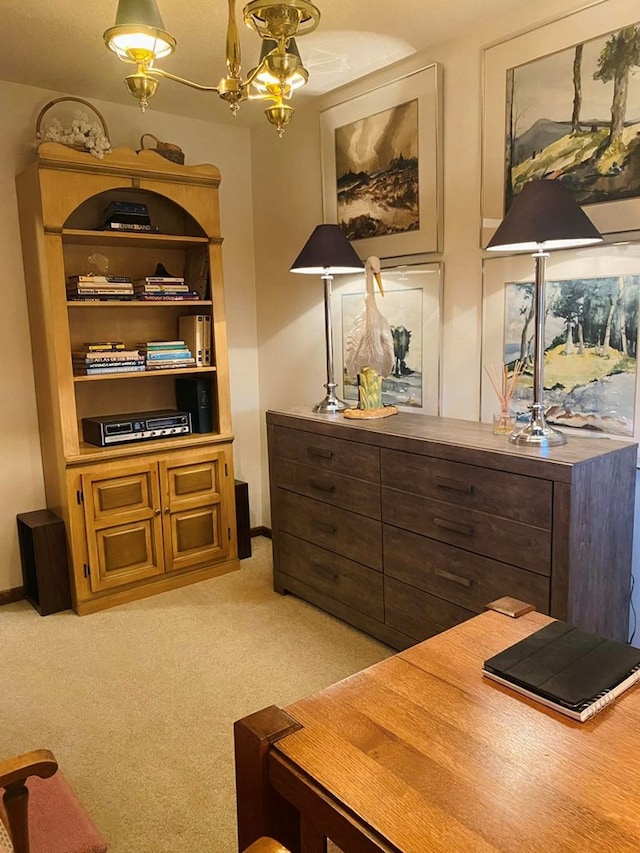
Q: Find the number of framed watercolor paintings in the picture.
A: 4